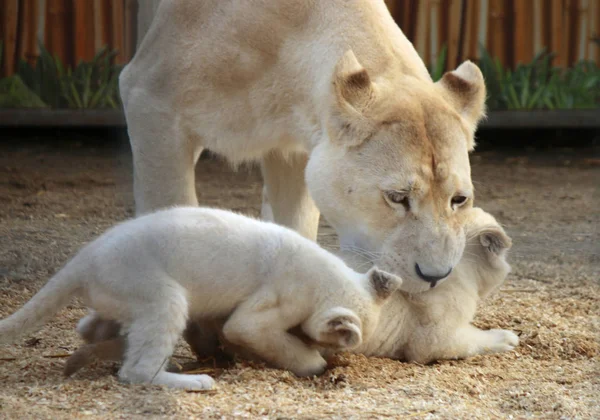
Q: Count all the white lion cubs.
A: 2